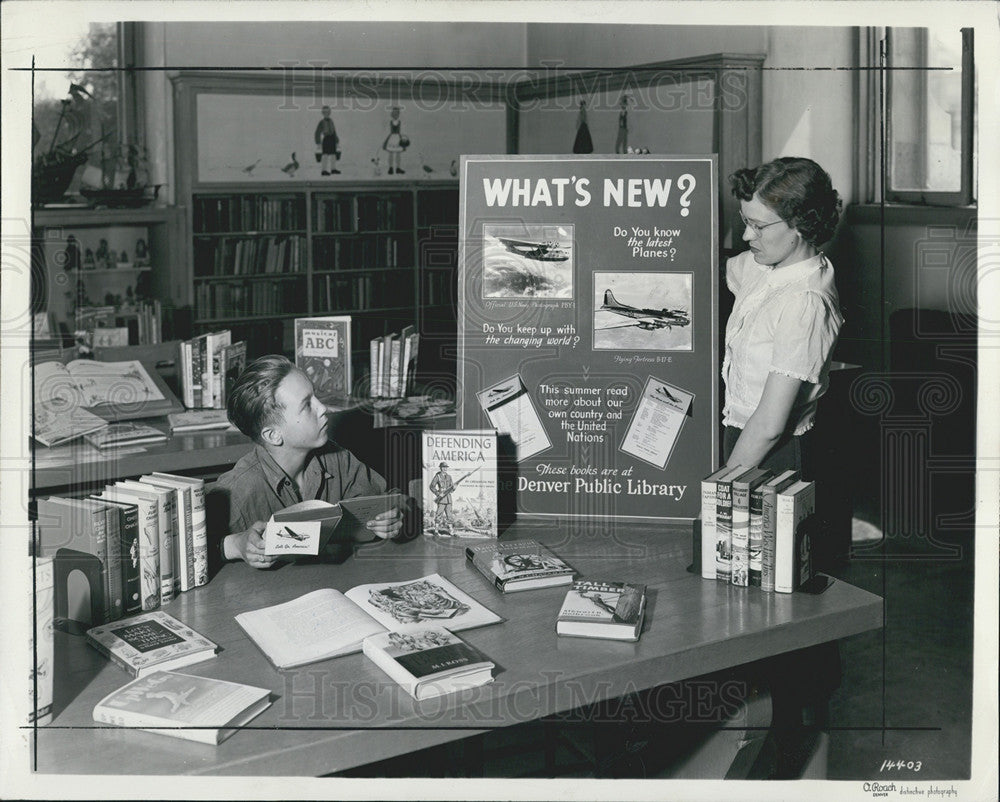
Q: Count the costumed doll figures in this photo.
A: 4